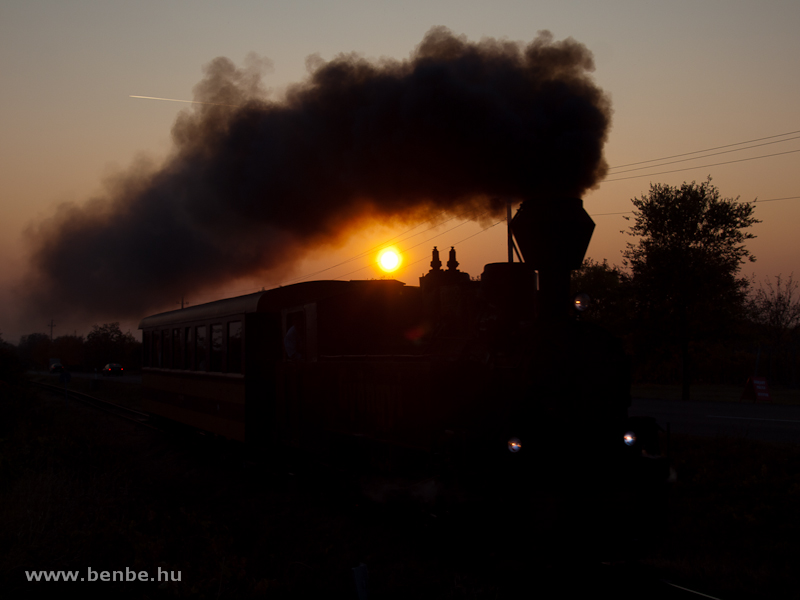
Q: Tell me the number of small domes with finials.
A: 2